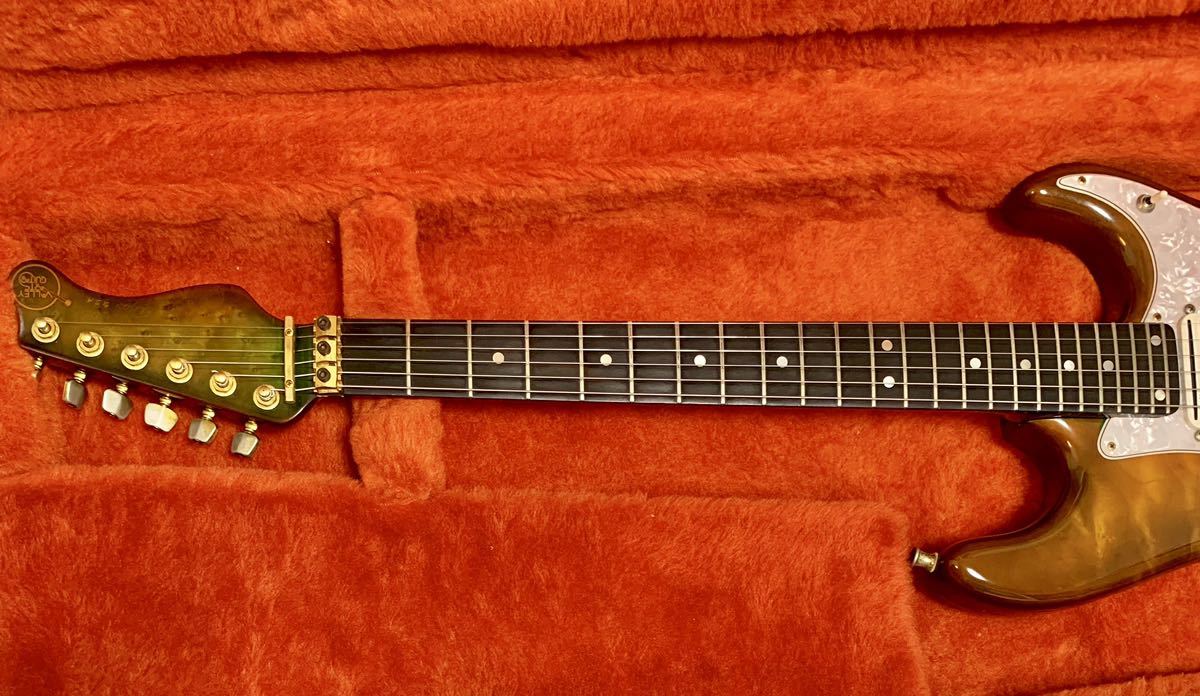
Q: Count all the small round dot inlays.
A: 12